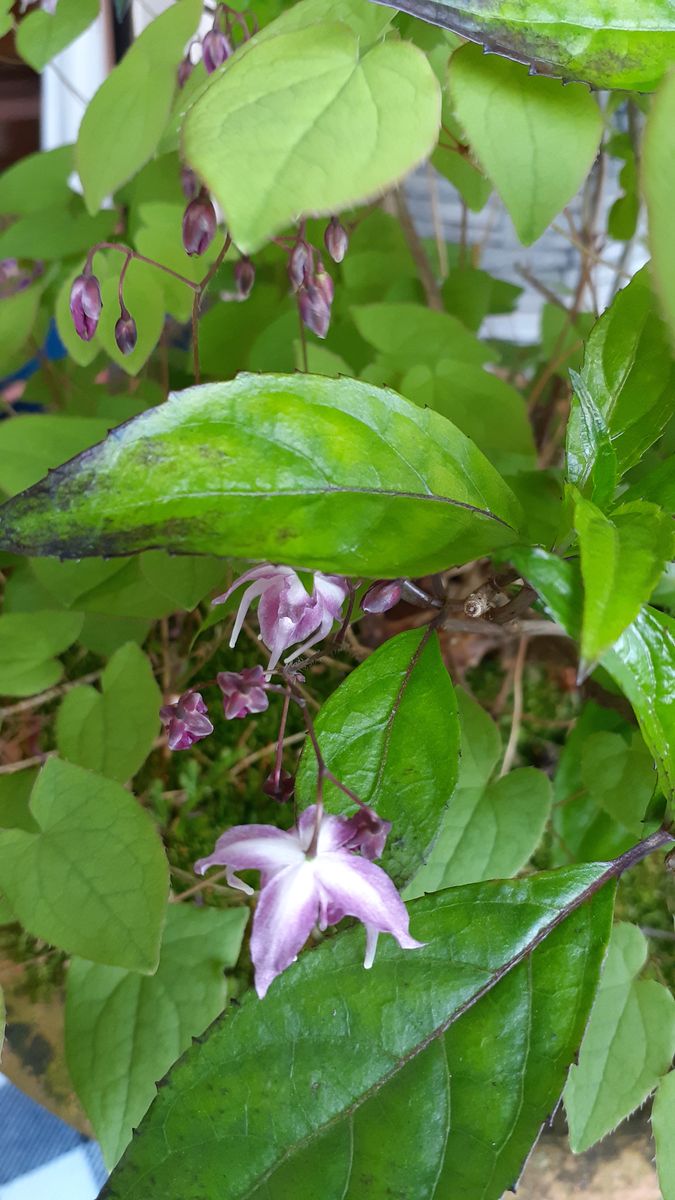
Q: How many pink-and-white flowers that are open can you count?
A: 2